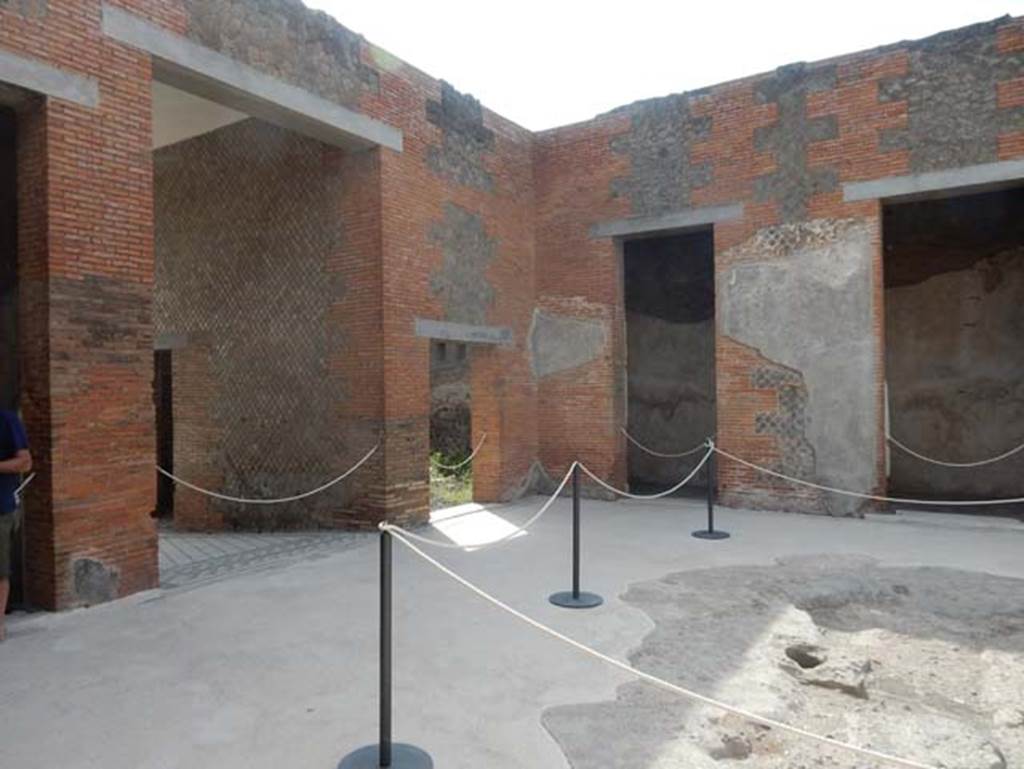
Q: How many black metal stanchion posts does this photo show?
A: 3